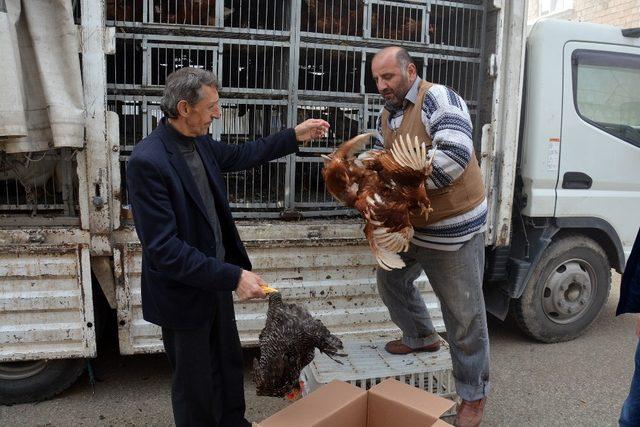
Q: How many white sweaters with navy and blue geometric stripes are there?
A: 1